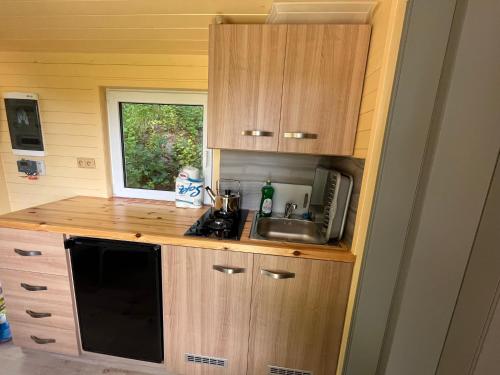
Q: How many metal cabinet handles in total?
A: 8